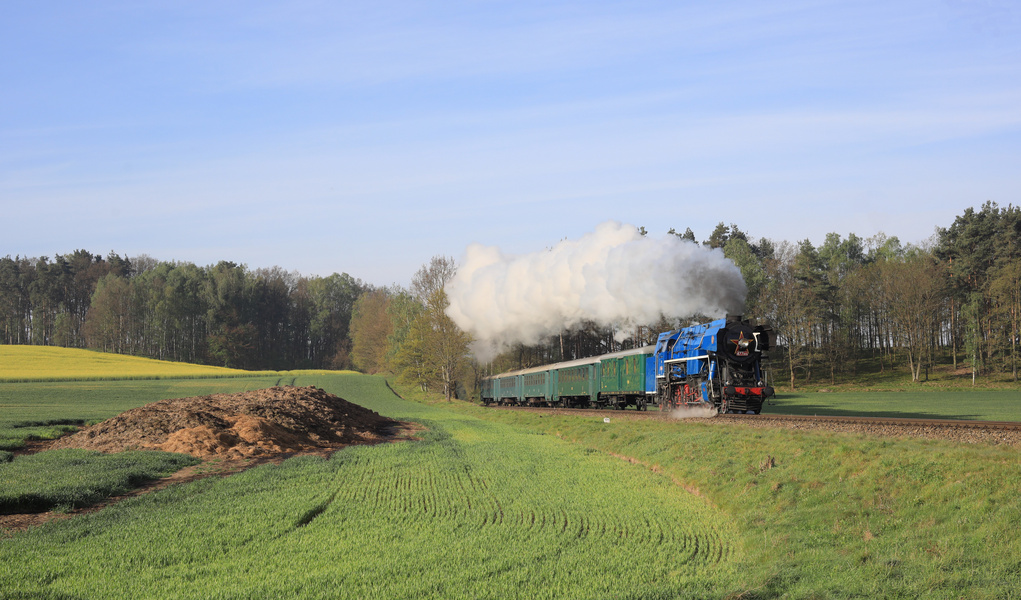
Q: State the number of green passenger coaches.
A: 5